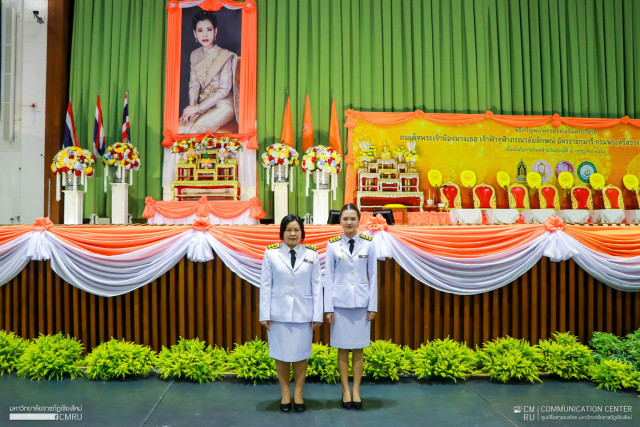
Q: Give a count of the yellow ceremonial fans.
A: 7